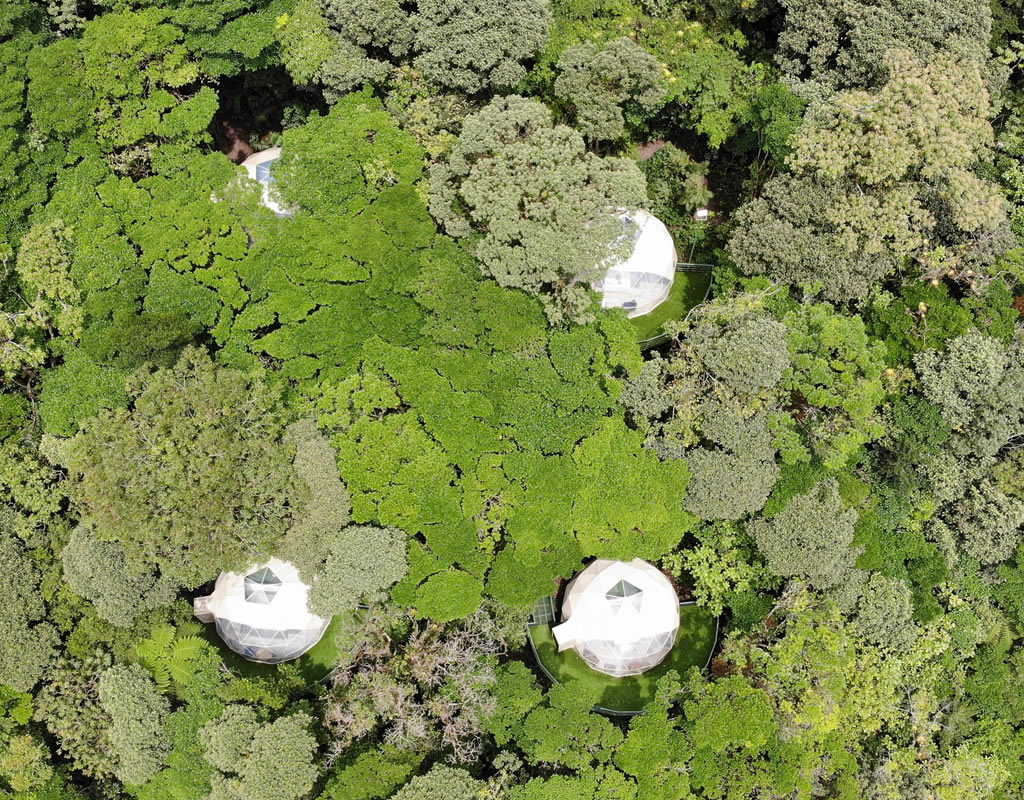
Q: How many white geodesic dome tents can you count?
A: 4